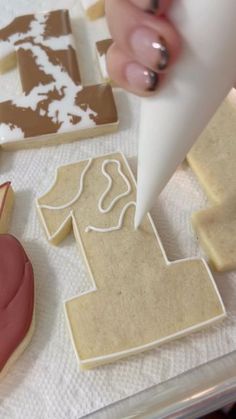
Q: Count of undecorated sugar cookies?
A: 1